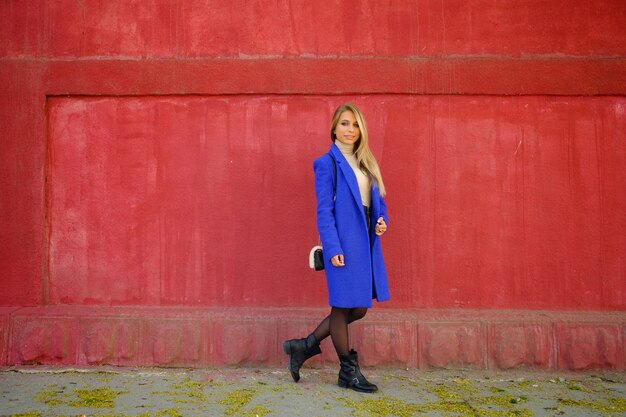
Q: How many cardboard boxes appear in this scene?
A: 0